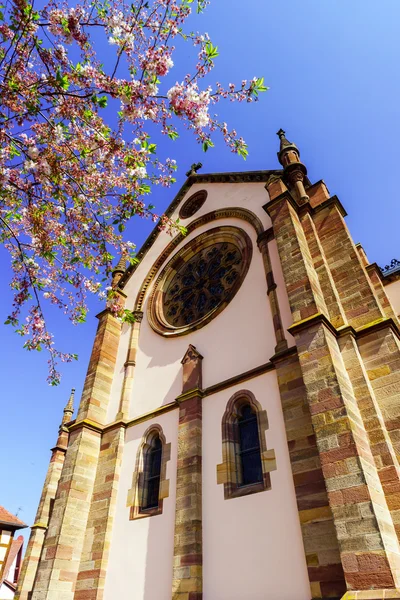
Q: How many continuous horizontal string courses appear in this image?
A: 1